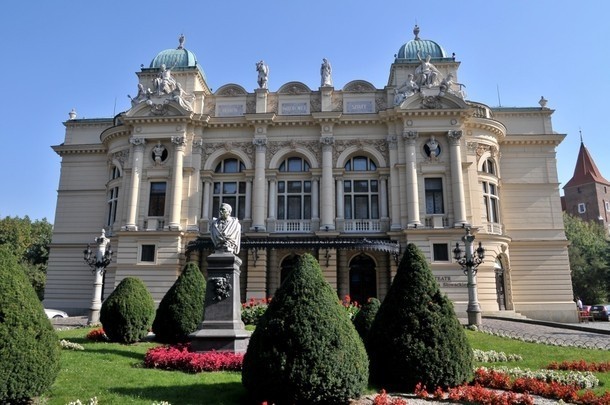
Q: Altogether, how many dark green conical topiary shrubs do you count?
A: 6